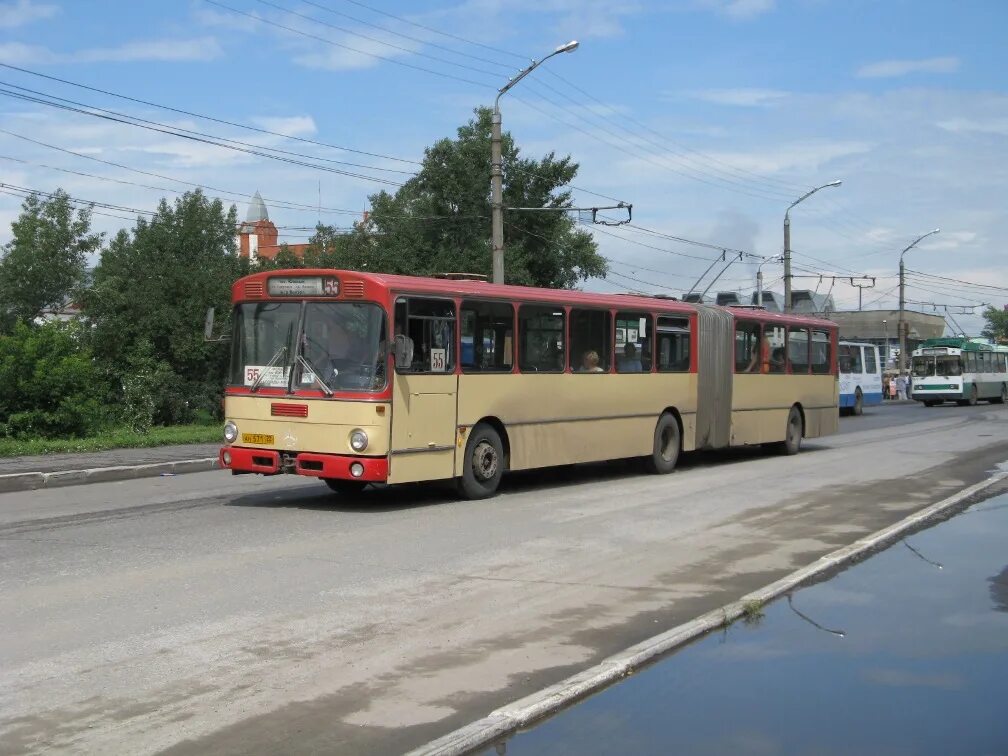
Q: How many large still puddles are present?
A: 1